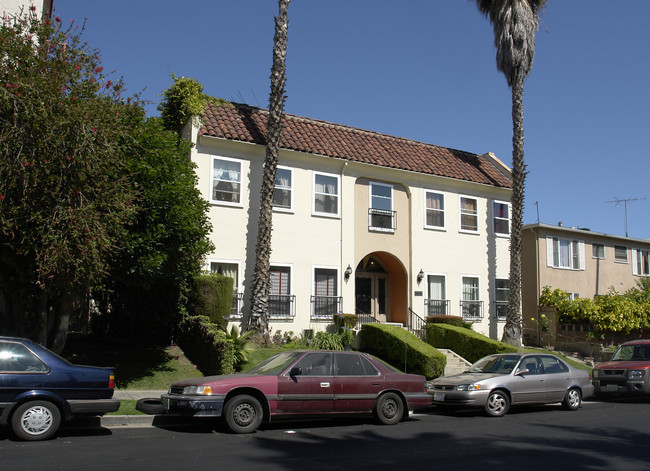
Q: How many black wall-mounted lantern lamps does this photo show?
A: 2